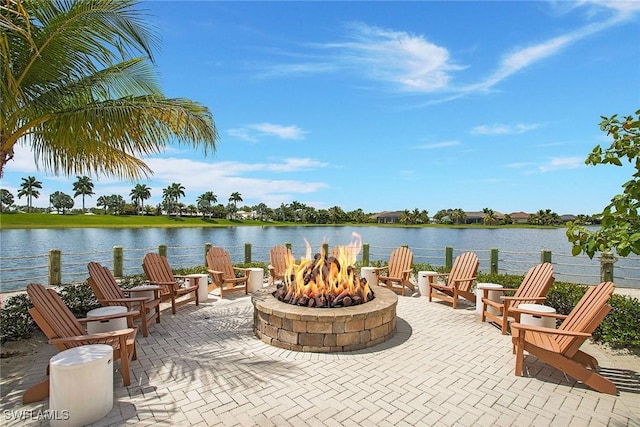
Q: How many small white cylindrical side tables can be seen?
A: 9